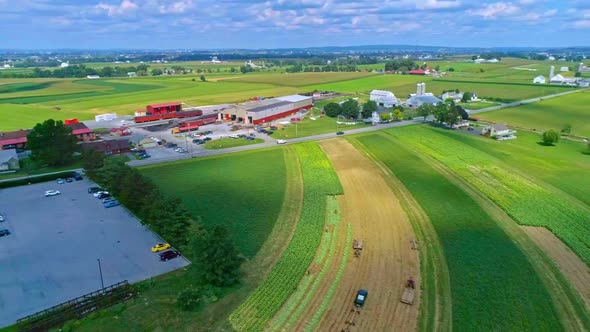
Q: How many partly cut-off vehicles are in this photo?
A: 2